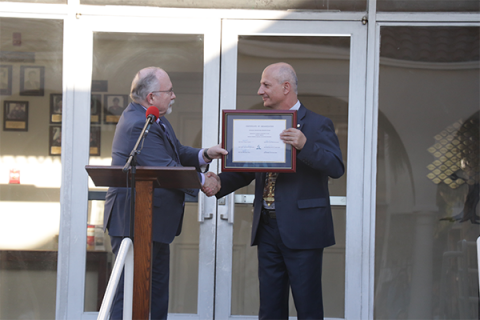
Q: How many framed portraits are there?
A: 8